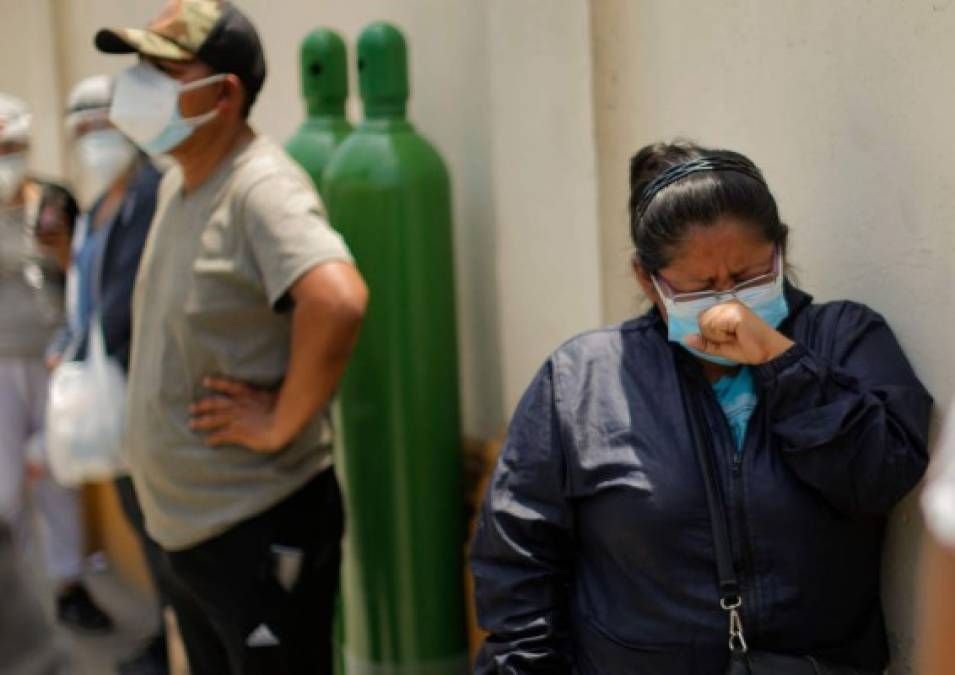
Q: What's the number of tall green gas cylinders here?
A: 2